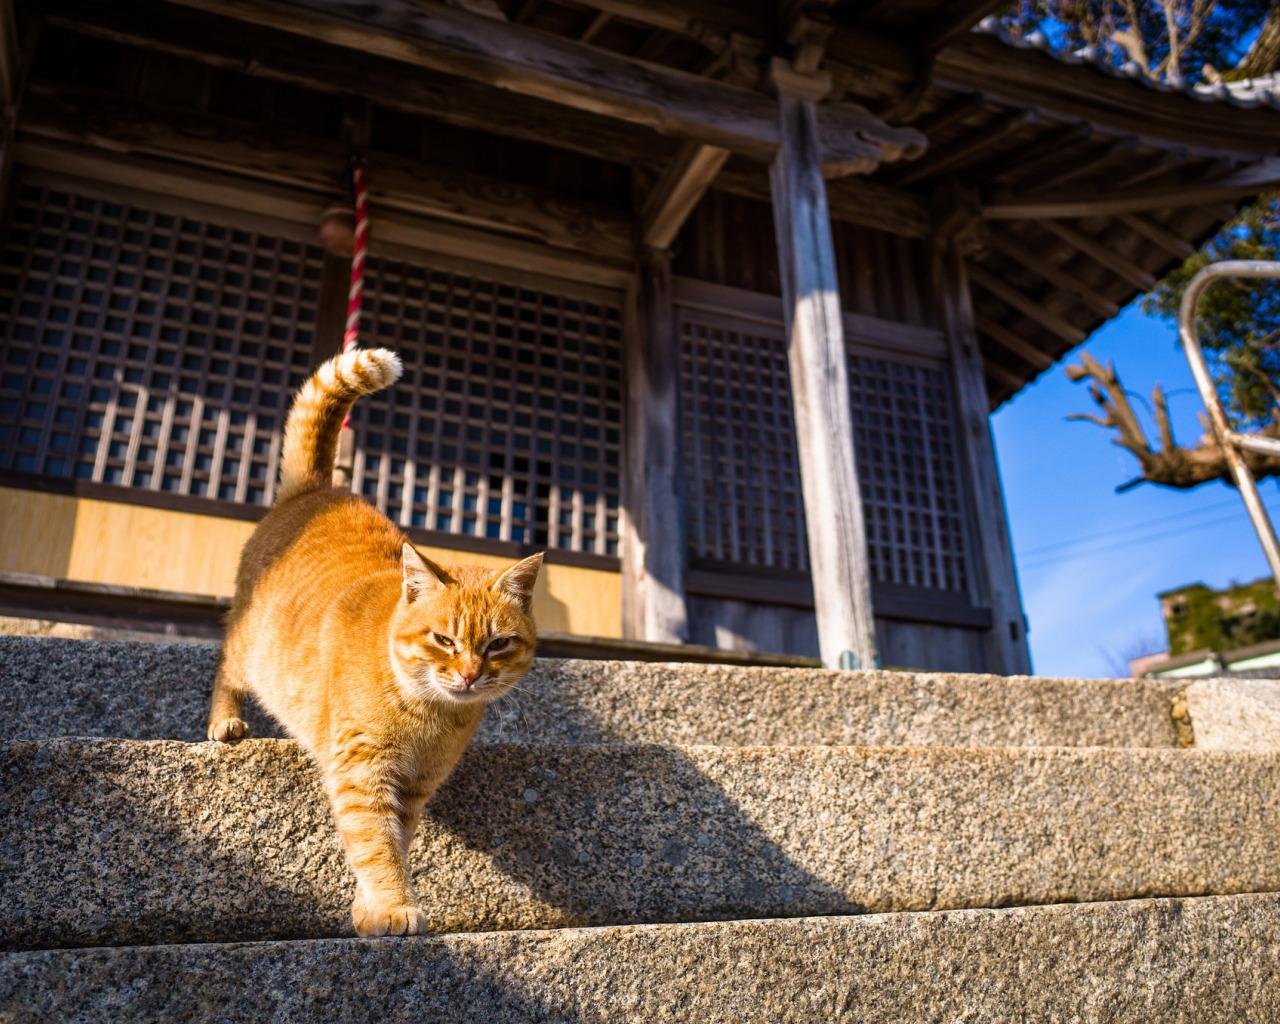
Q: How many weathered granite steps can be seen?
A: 3